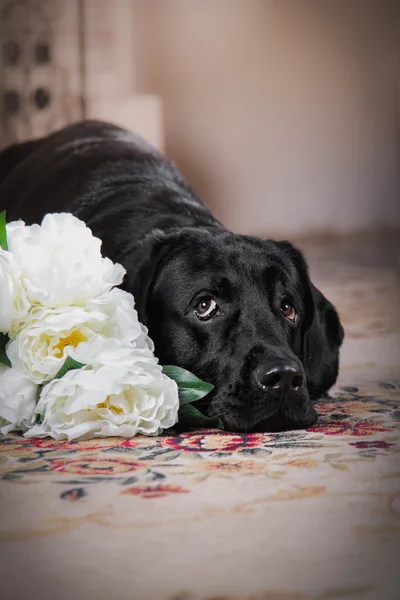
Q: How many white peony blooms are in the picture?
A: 5